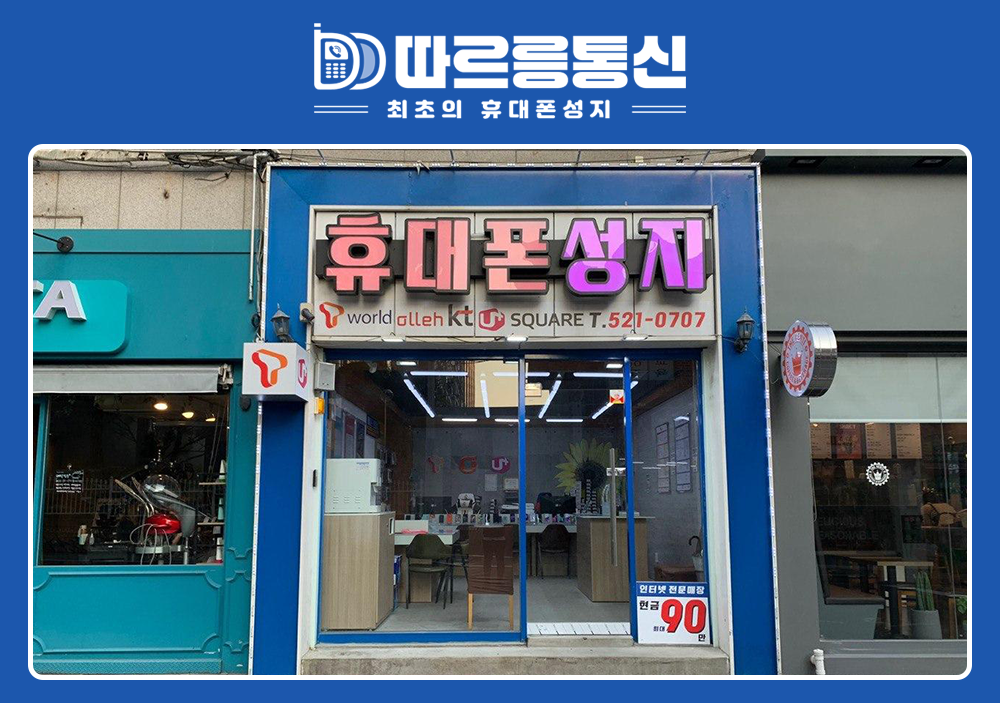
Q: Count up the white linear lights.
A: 10